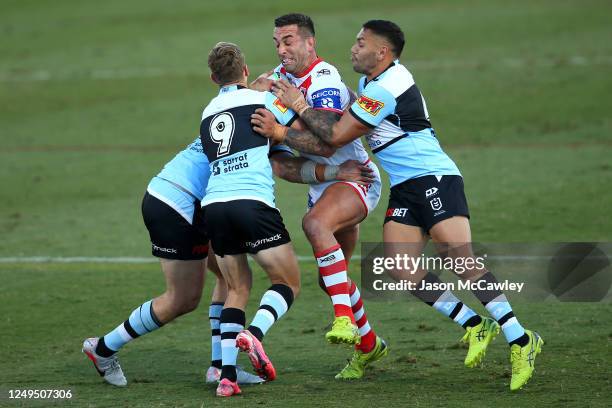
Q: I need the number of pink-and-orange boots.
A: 2